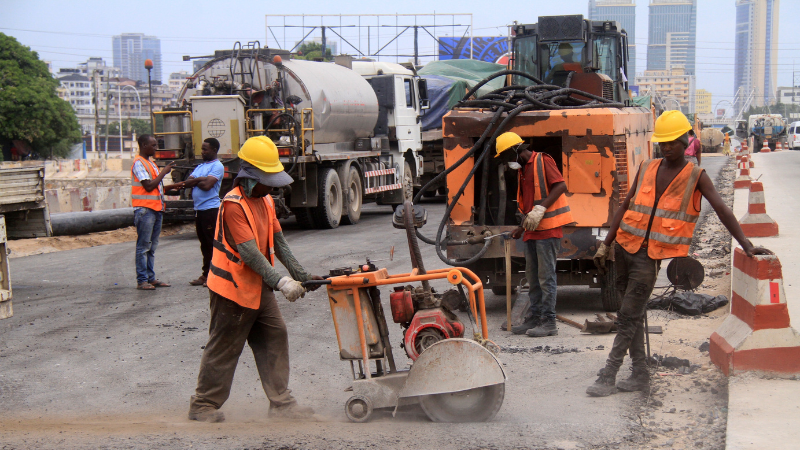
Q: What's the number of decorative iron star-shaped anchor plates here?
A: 0